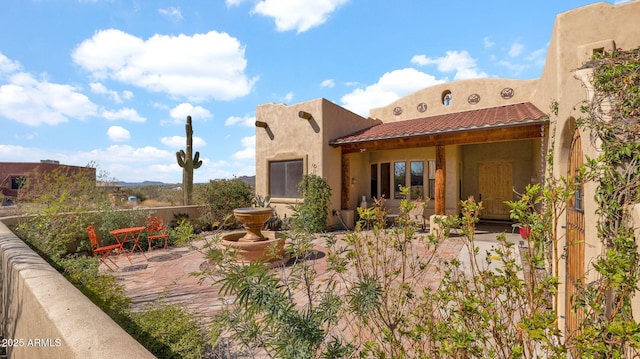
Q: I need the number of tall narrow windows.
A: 5